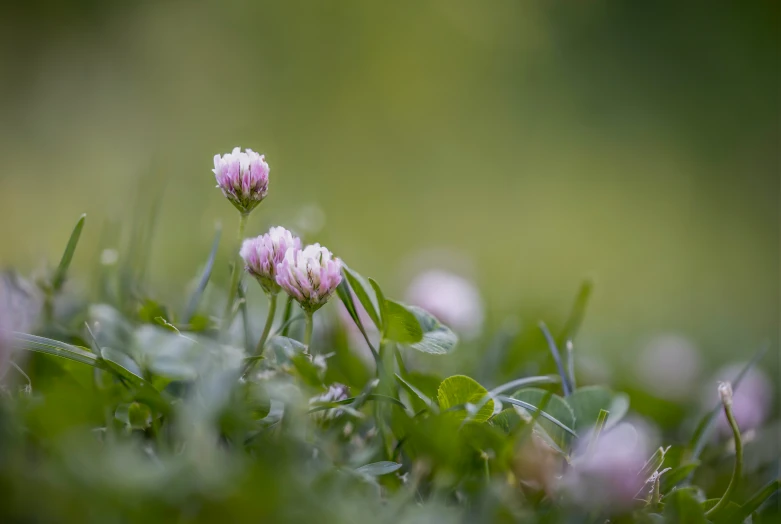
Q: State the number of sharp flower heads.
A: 3